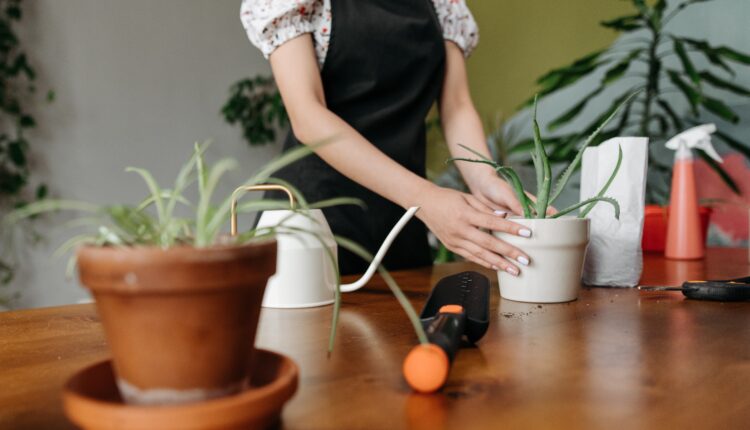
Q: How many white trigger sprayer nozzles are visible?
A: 1